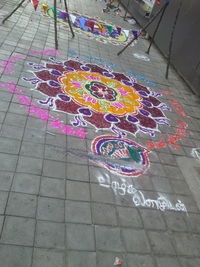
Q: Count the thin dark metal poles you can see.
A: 6